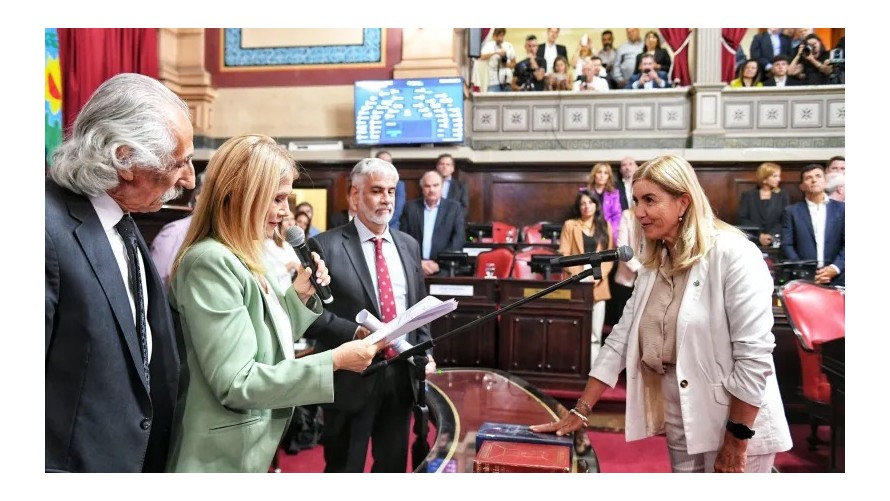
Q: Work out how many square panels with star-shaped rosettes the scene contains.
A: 11